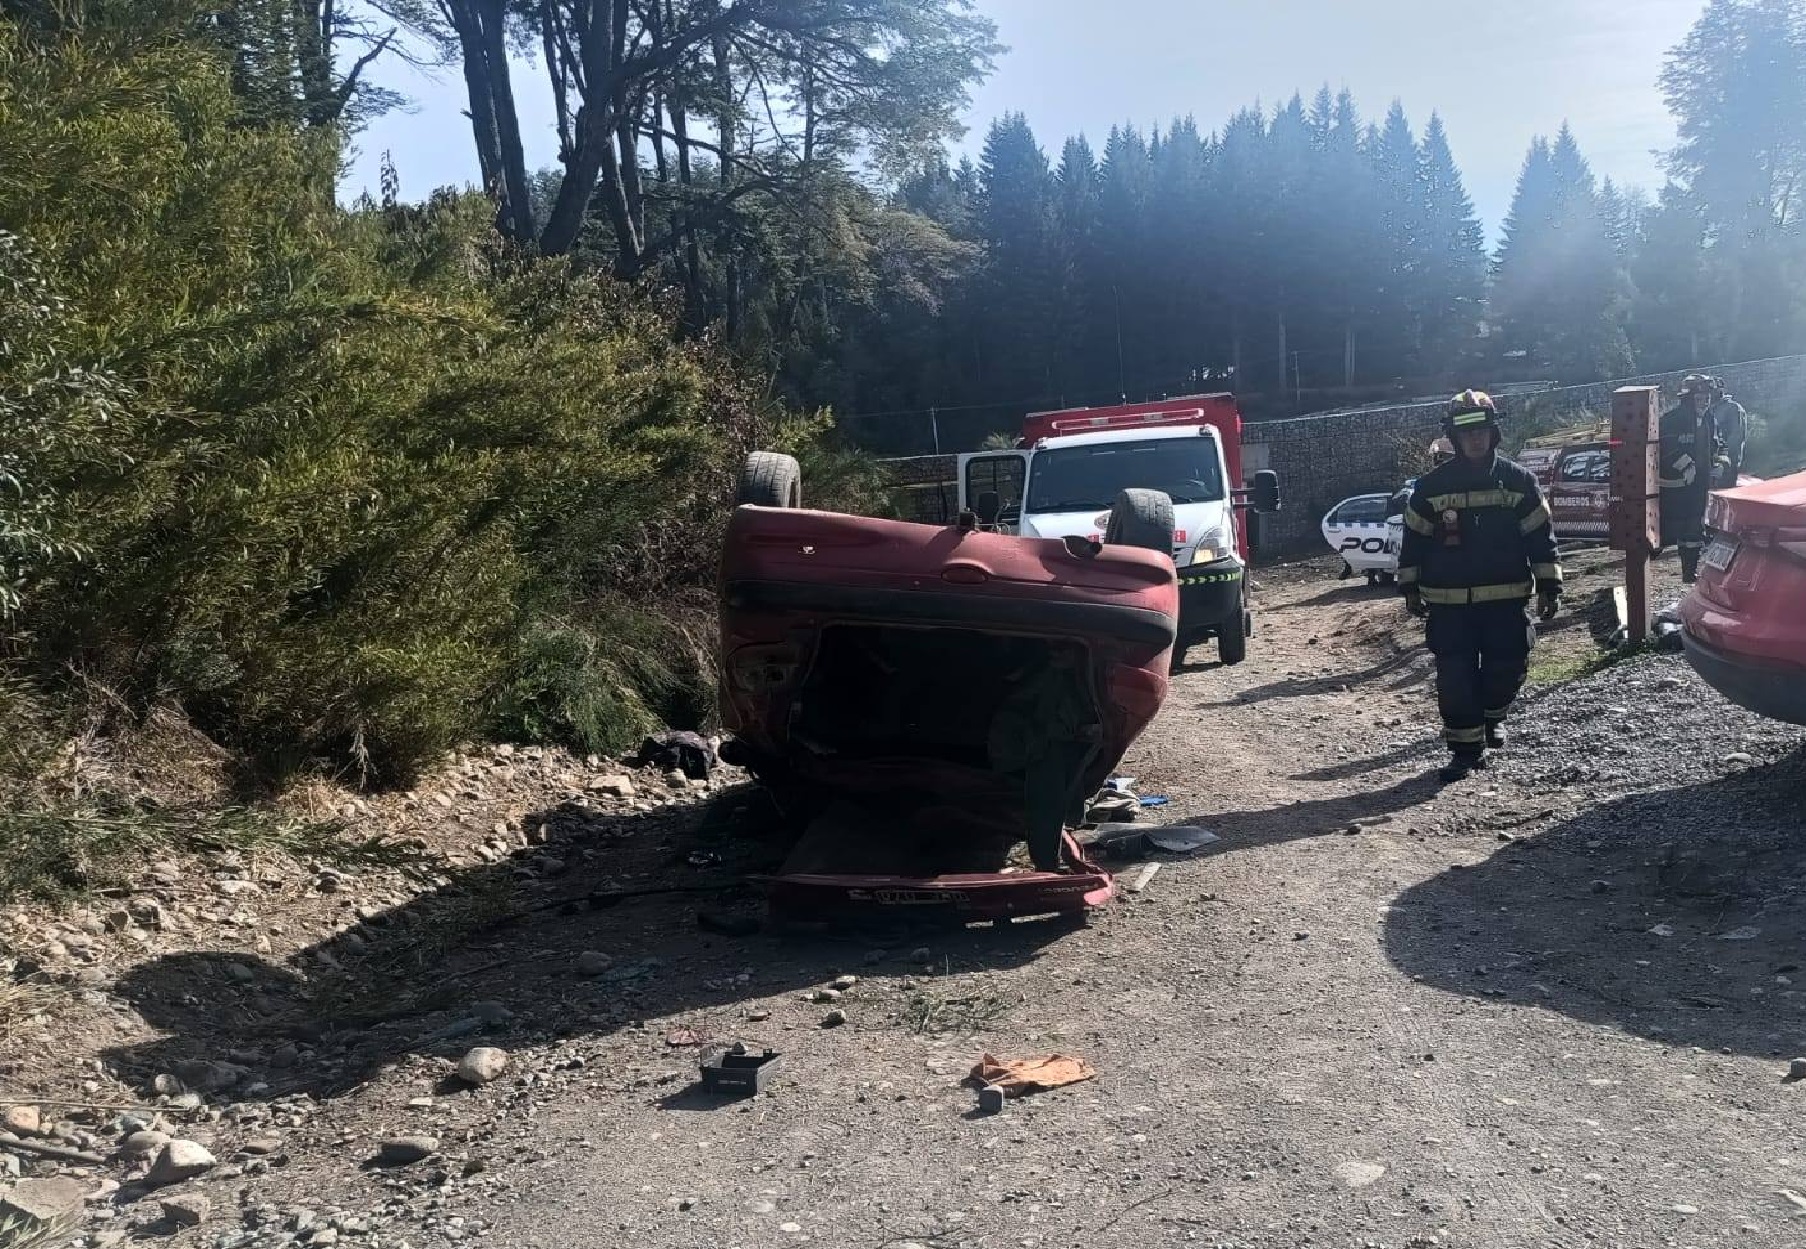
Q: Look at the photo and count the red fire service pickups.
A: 1